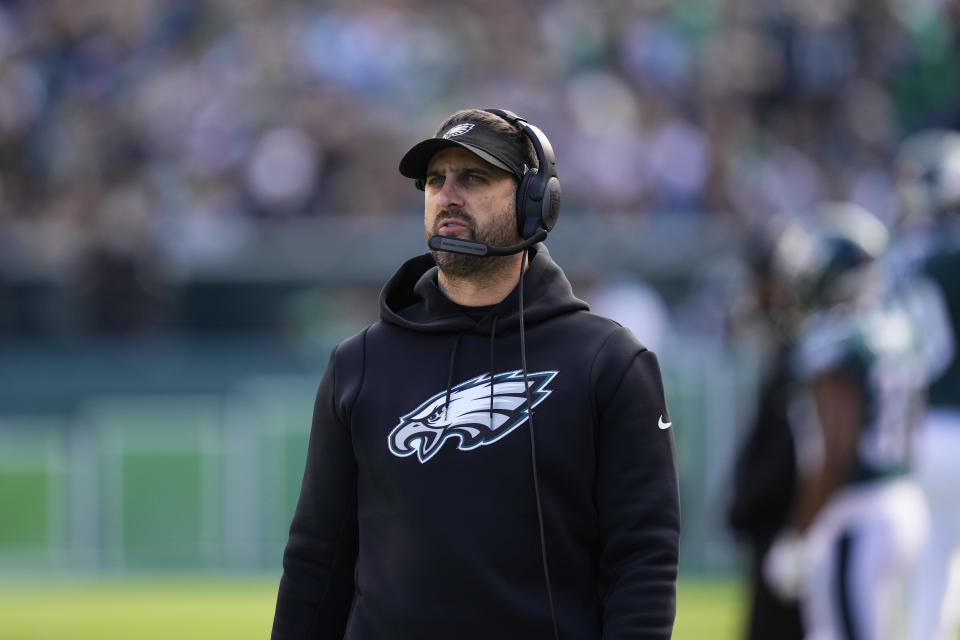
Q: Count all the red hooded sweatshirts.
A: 0